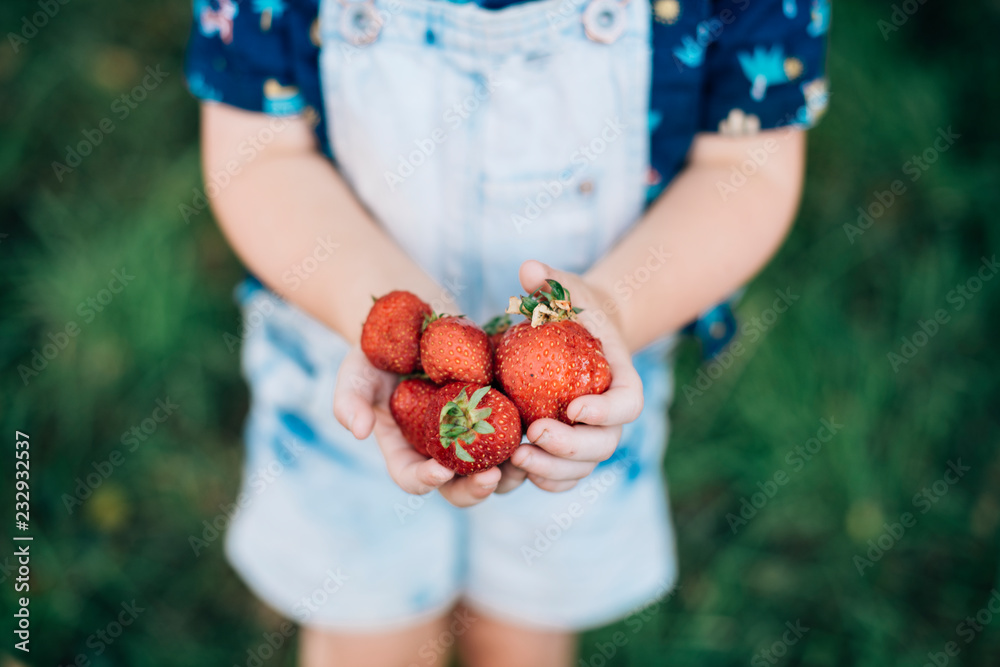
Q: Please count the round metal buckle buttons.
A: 2